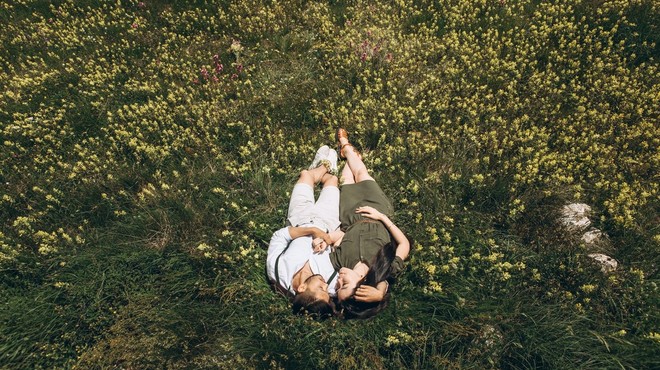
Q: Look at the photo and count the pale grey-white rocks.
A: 3